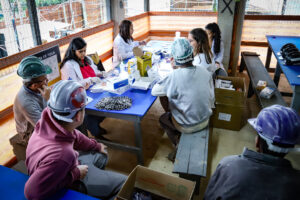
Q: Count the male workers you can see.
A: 4